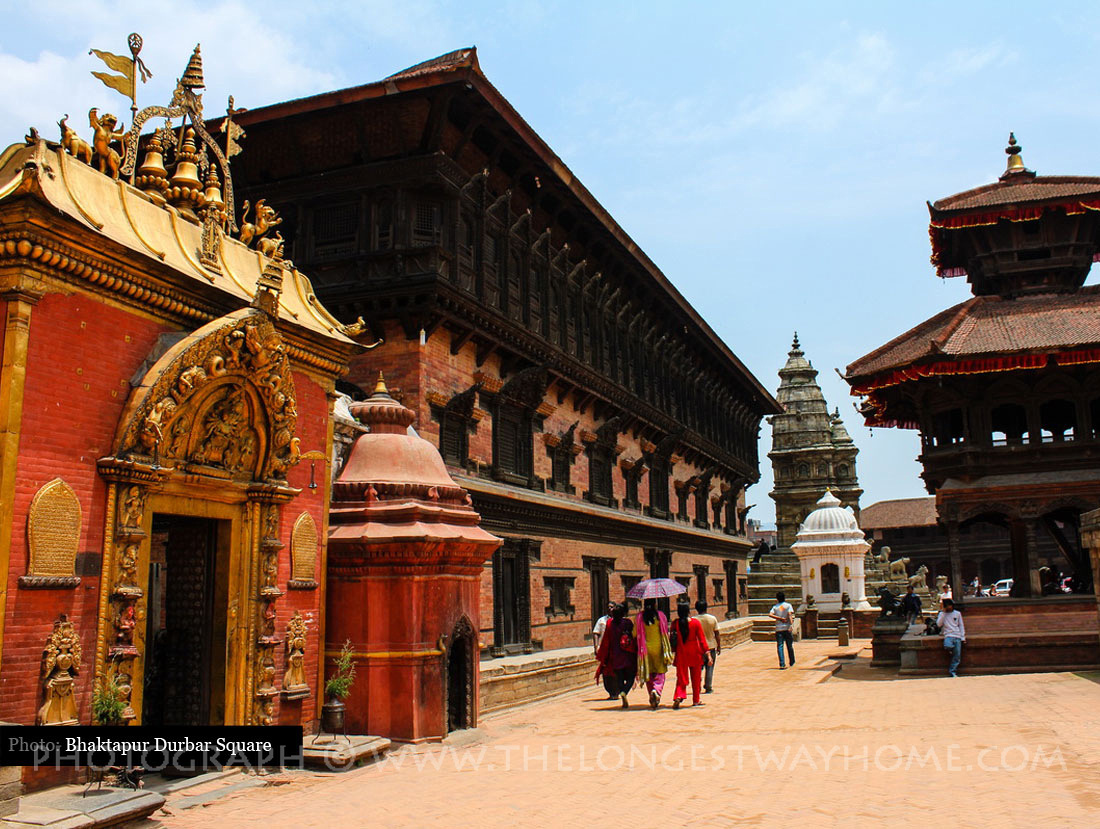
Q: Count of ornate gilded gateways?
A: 1